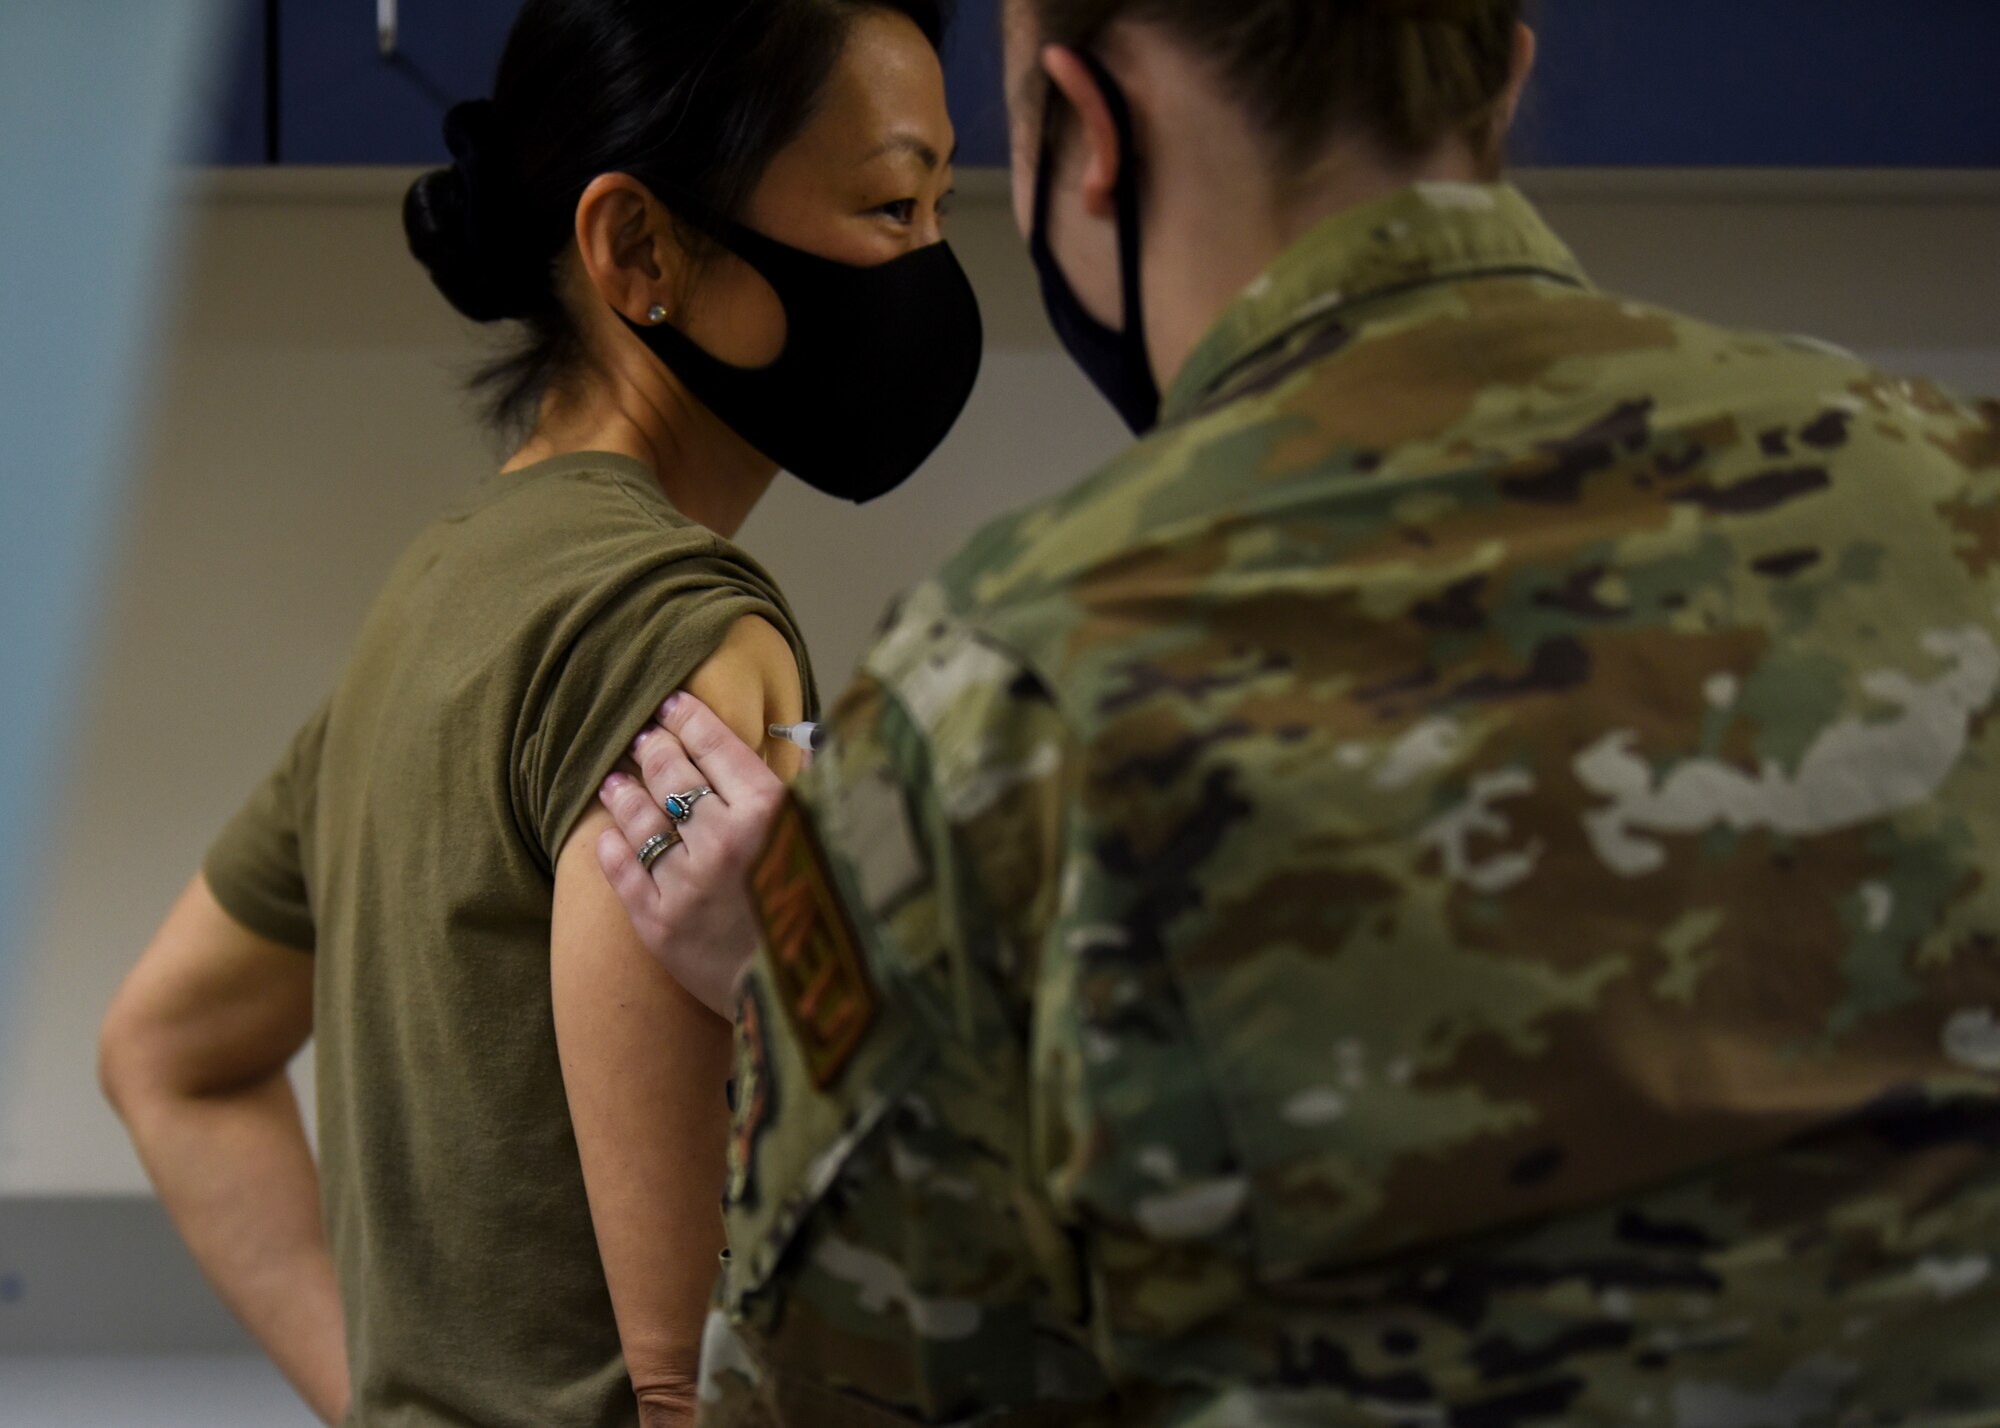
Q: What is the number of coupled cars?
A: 0